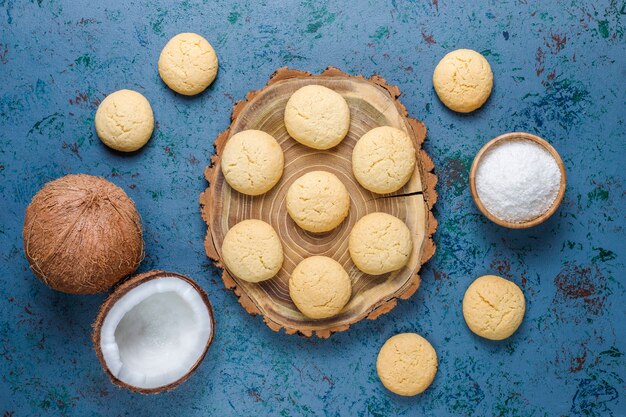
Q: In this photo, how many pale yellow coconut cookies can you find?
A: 12